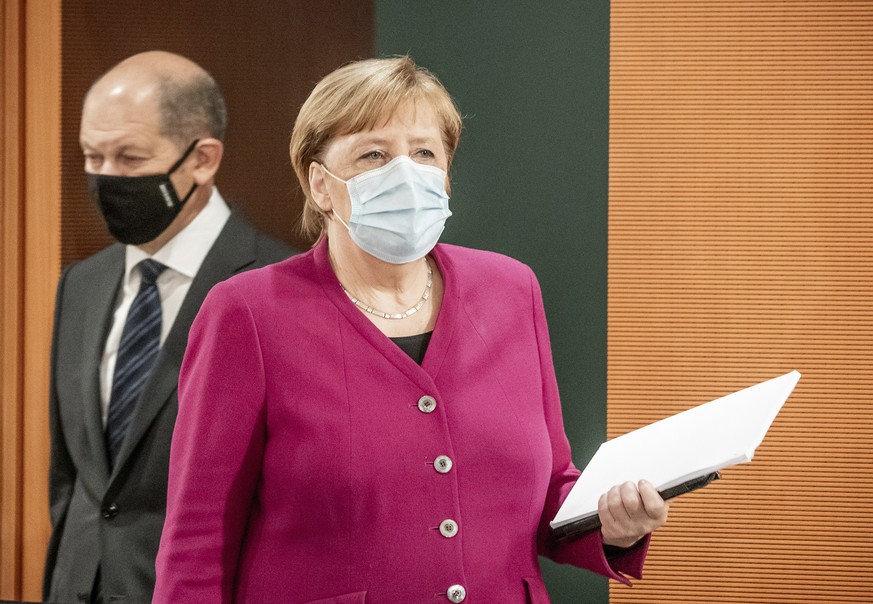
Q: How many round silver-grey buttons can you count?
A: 4